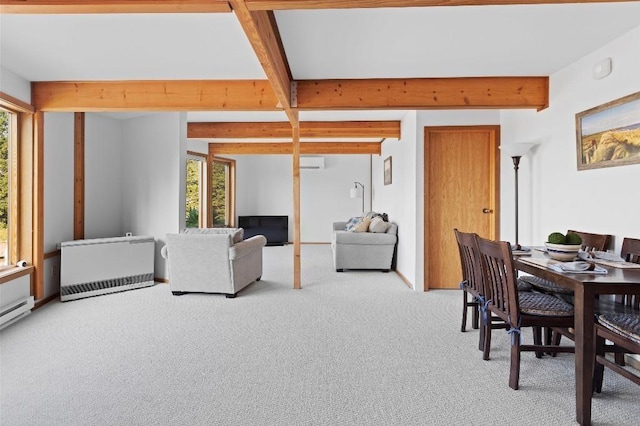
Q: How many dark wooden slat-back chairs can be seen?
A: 5